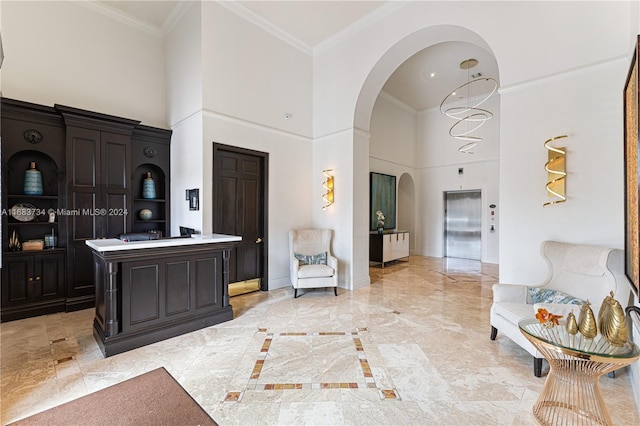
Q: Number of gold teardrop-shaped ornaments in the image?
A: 3